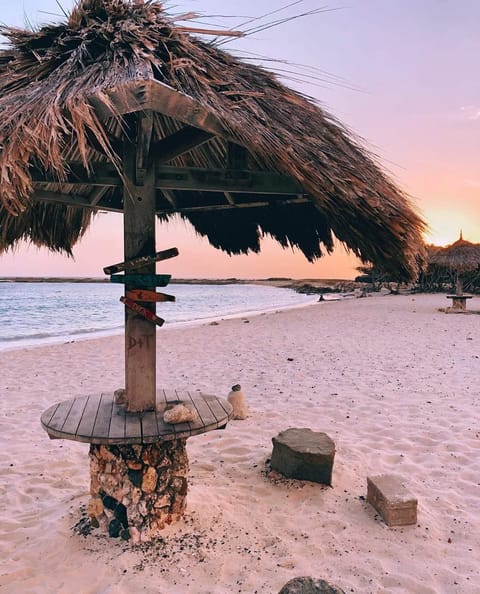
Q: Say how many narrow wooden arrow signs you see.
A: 4